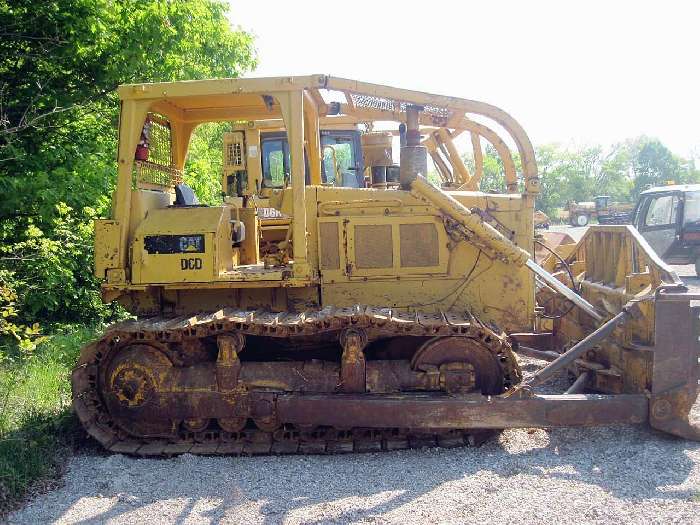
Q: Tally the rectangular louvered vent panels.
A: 3